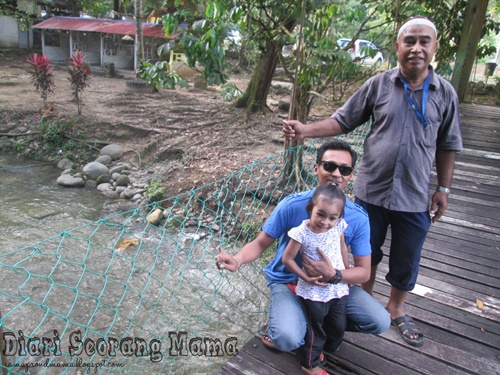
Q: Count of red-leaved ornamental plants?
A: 2